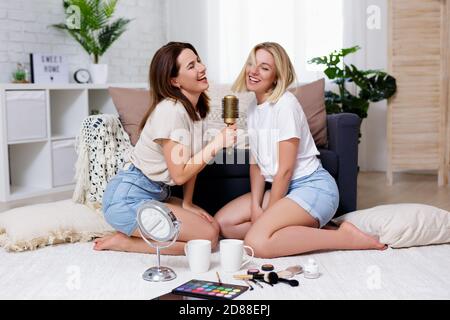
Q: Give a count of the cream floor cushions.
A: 2